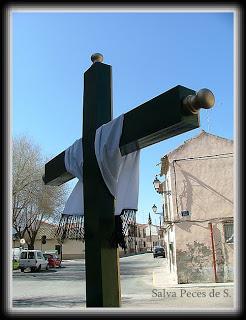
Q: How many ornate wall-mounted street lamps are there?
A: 2